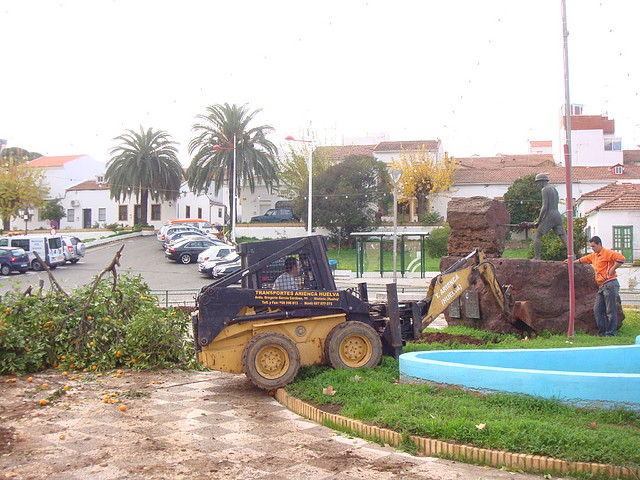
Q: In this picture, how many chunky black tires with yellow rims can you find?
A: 2